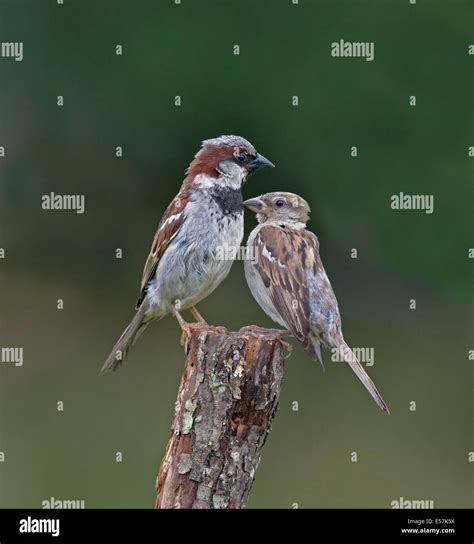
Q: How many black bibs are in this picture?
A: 1